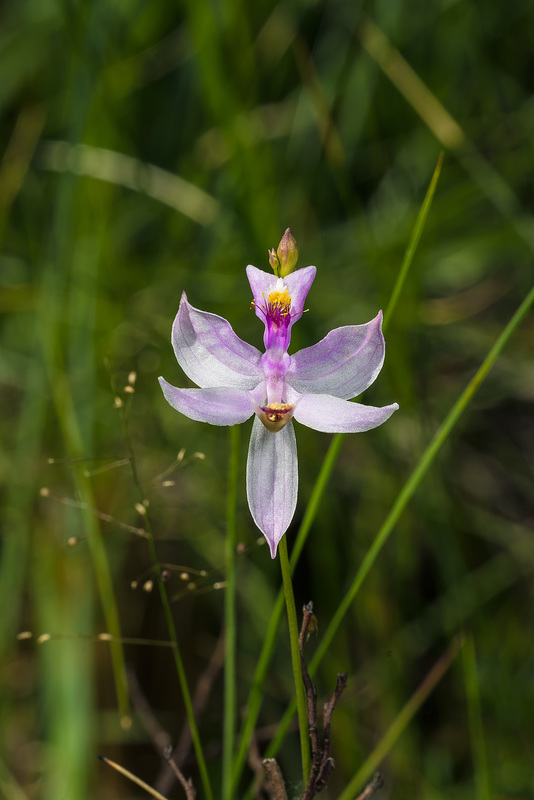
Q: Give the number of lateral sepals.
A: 2